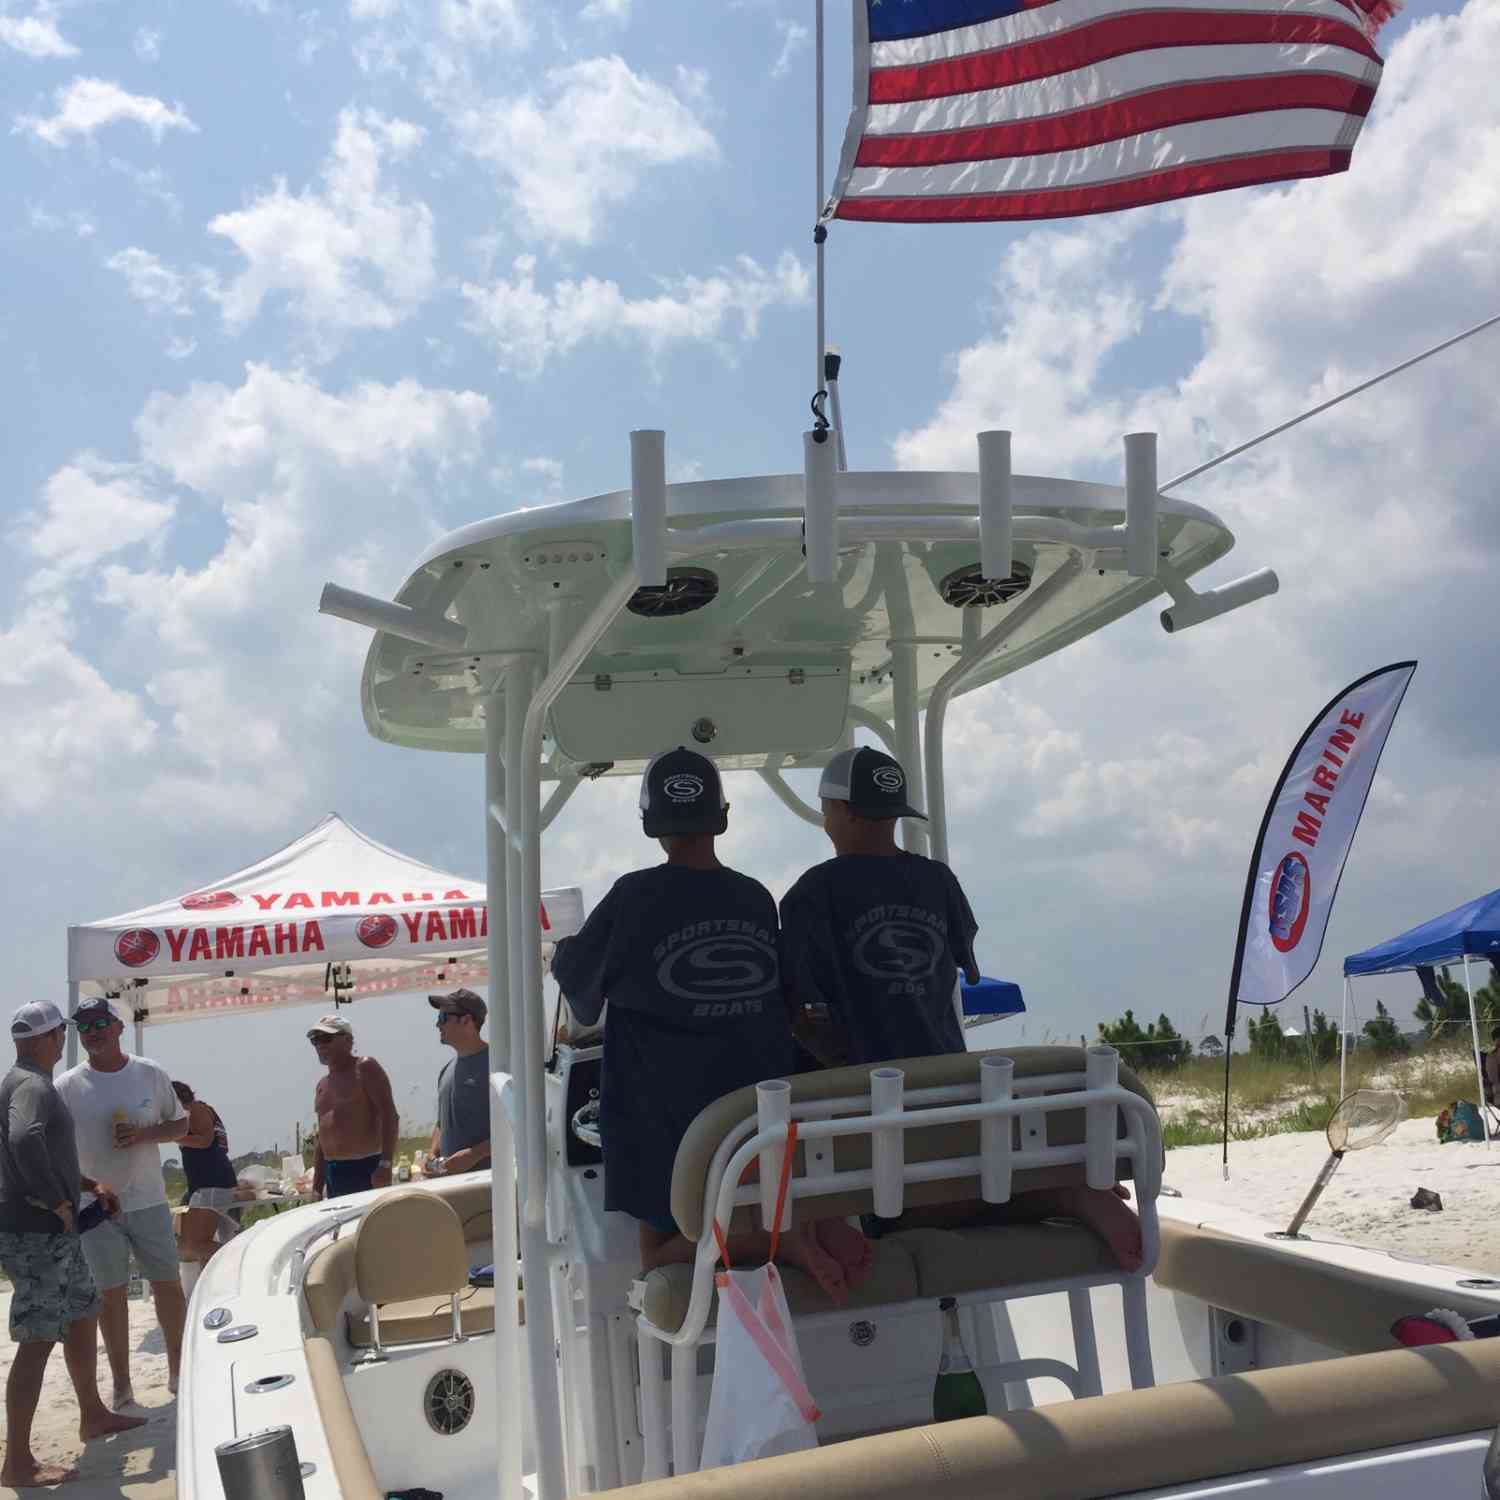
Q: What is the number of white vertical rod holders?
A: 8